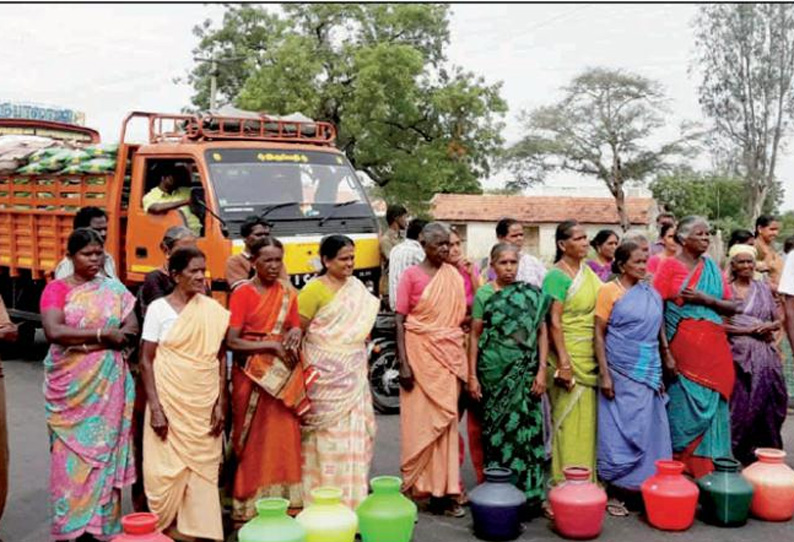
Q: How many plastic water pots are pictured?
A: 9